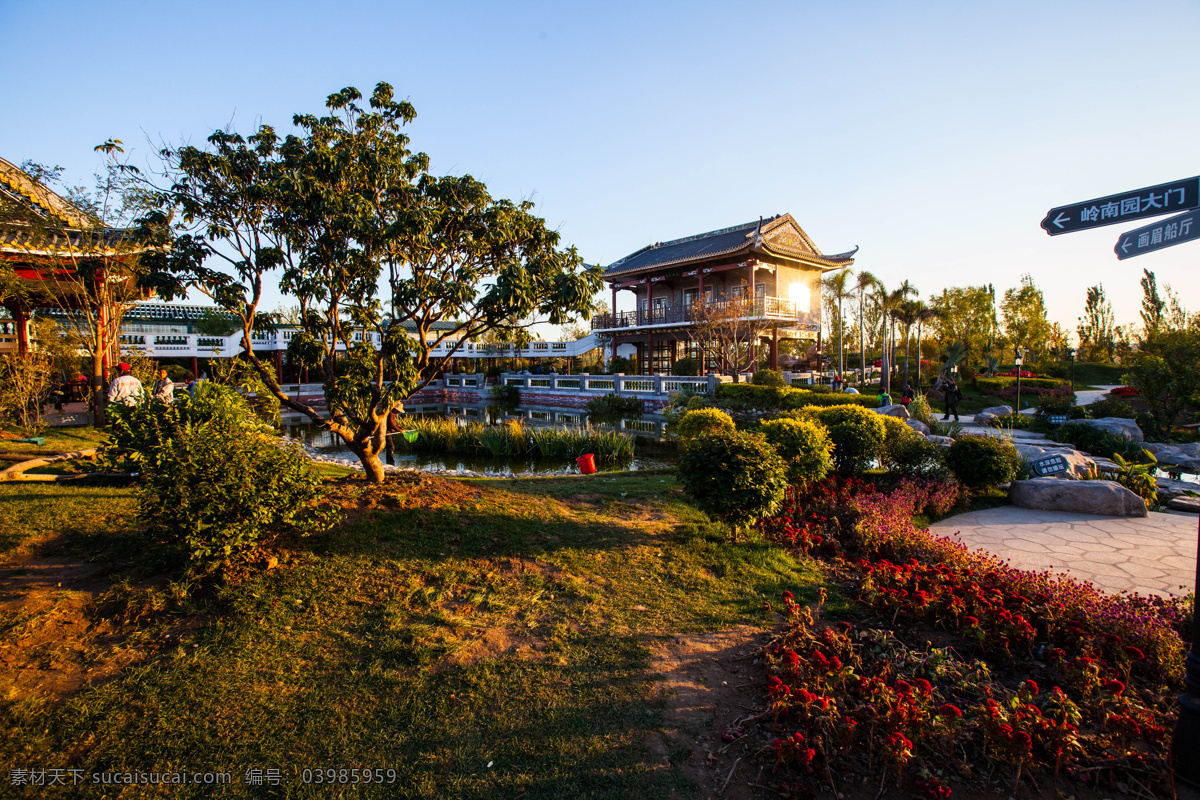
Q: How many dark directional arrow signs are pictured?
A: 2